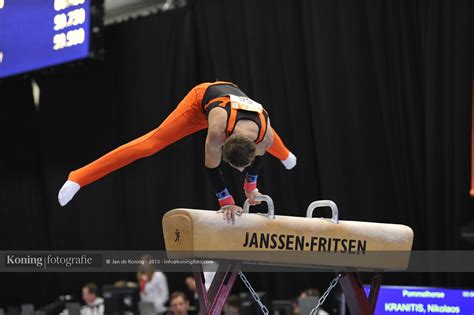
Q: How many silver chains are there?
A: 2